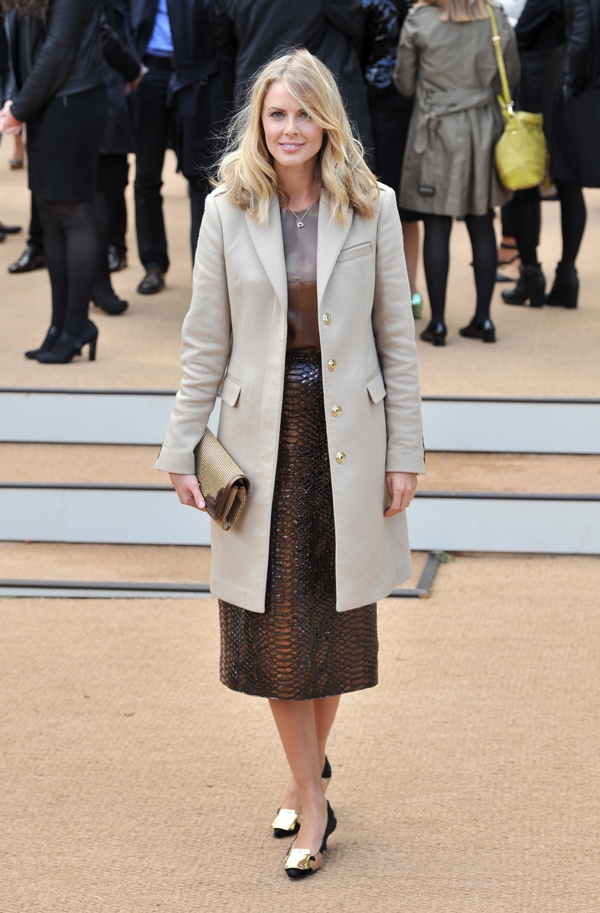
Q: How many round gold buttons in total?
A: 4